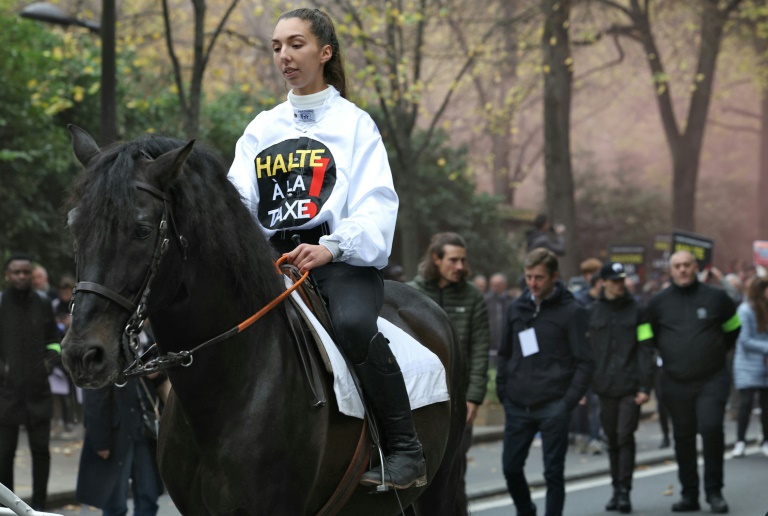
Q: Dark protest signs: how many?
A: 3